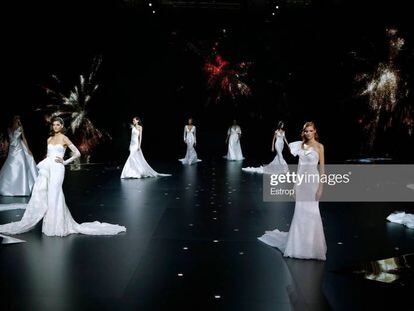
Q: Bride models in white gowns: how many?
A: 7